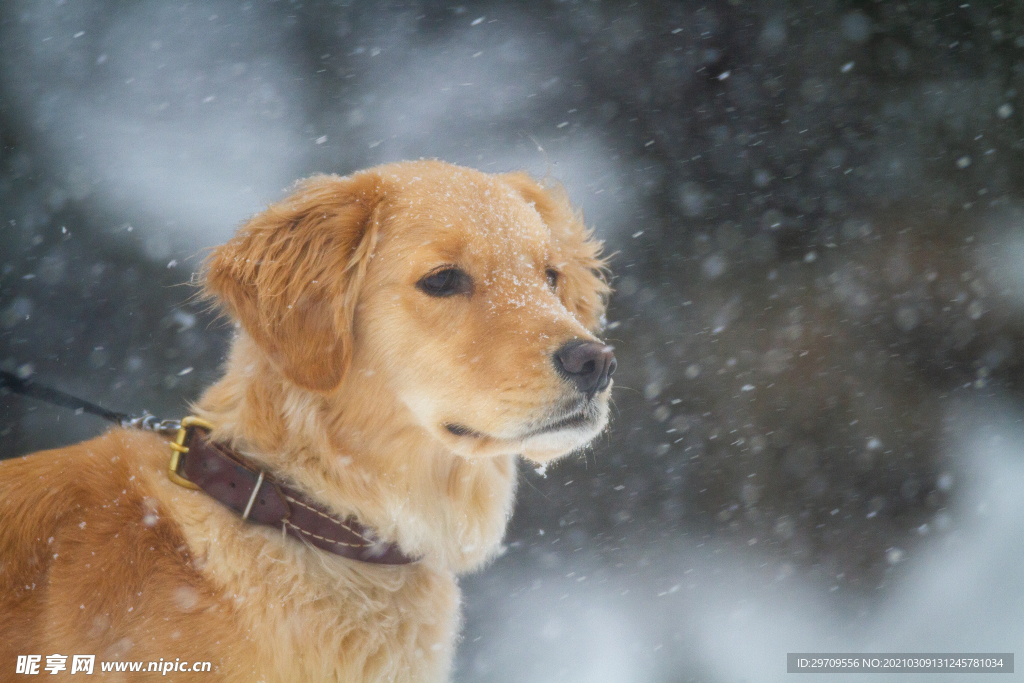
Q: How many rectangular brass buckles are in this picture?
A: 1